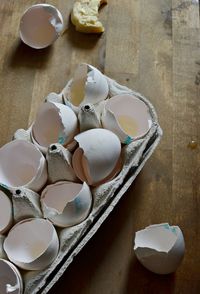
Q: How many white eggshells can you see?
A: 11